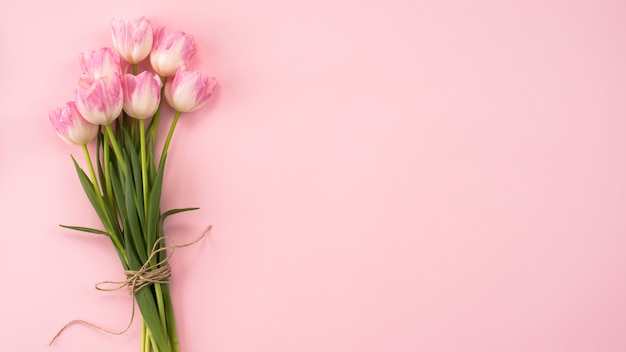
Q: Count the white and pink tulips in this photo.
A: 7